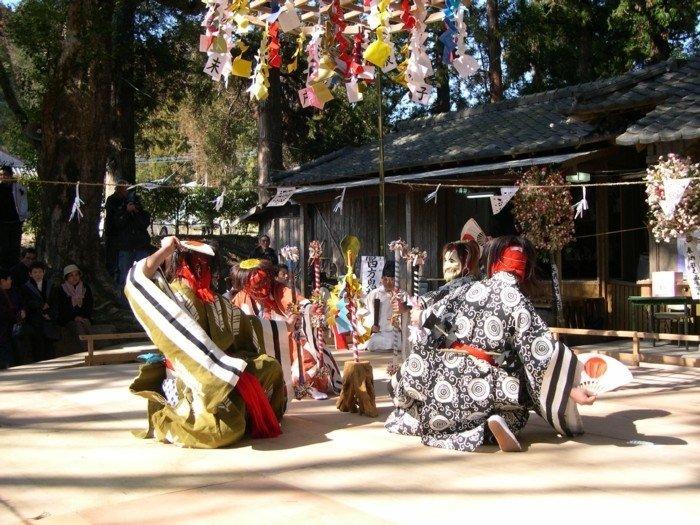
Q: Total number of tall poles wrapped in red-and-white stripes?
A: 2